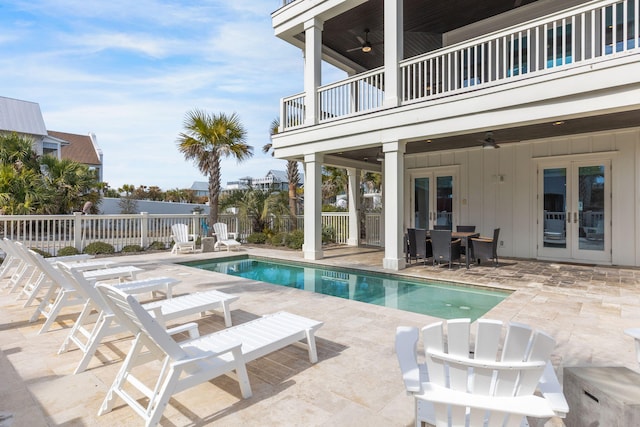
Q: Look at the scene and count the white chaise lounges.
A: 6